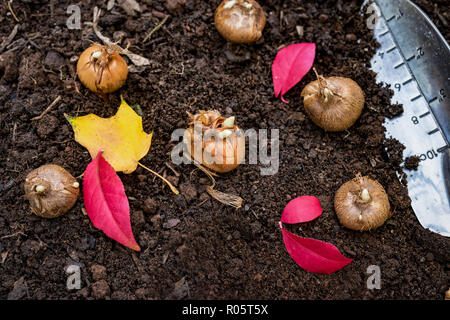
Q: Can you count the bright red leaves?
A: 4